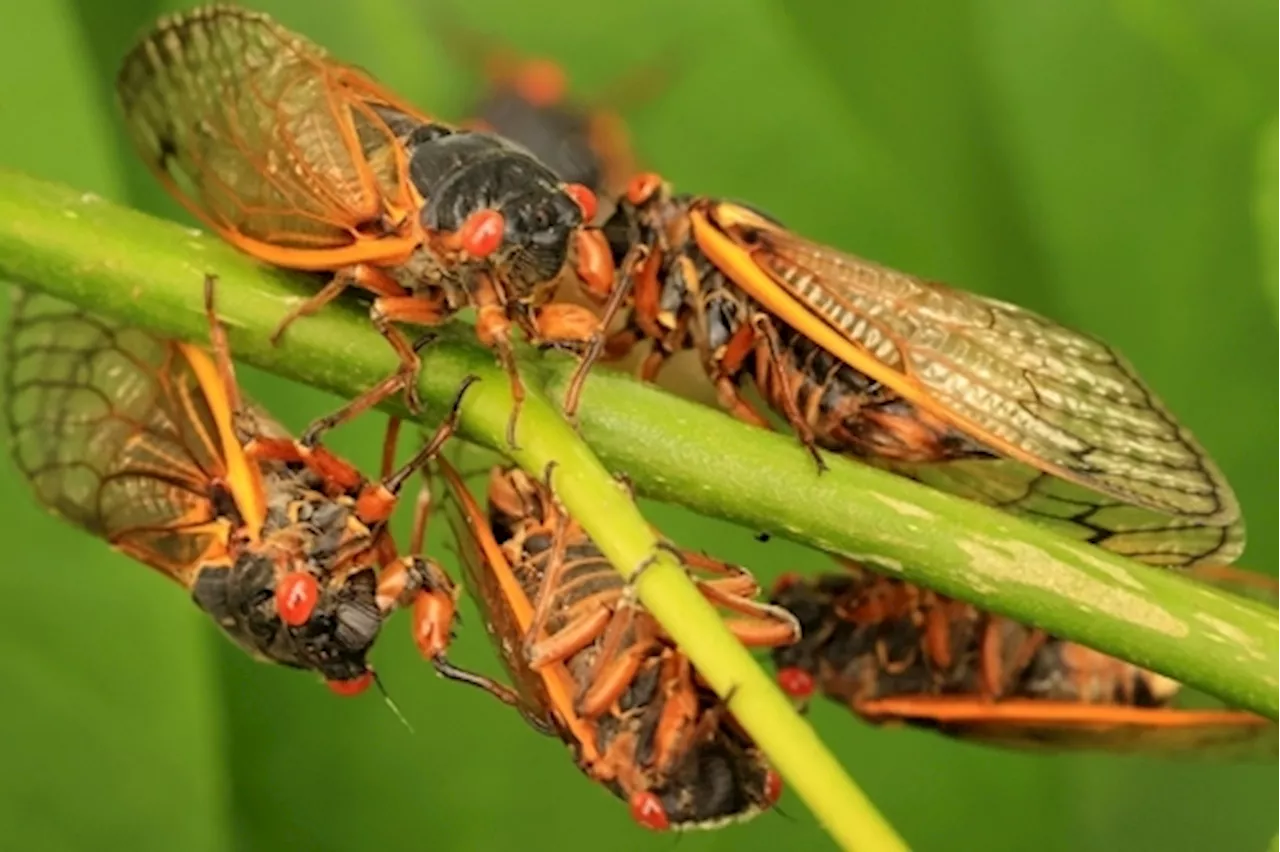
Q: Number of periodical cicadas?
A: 6